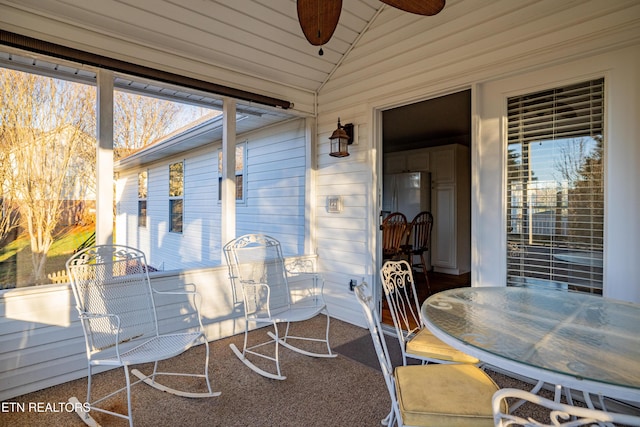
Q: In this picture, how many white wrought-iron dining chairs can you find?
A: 3